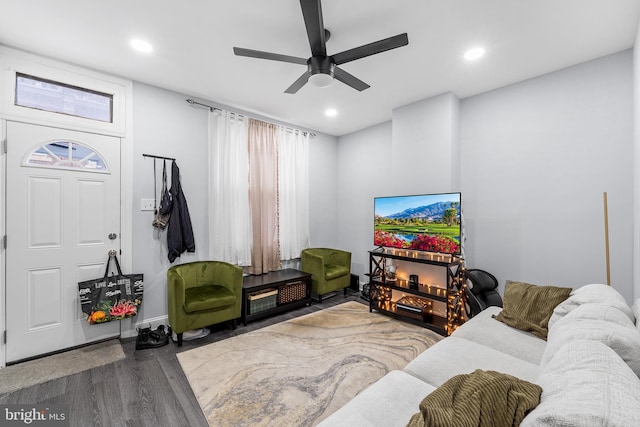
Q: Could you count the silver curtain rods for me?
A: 1